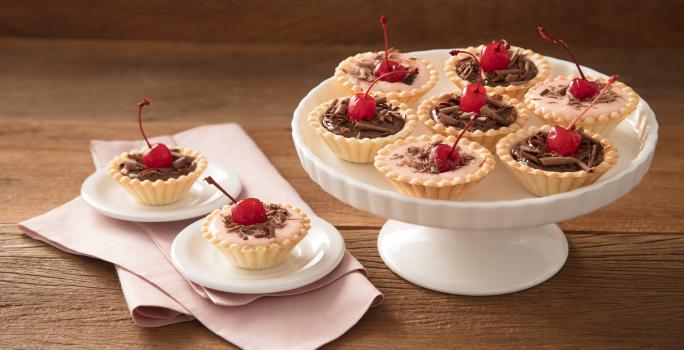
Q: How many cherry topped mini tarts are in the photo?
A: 9